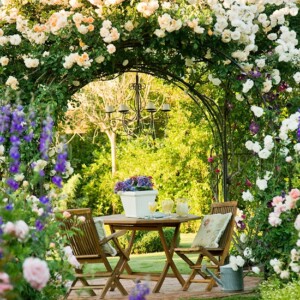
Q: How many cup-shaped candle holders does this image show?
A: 4